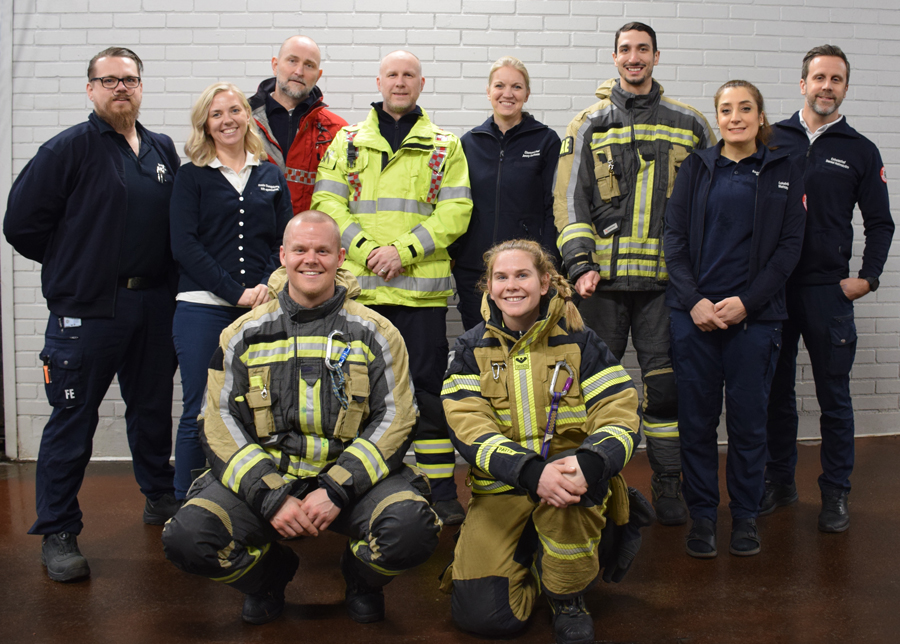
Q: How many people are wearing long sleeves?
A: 10